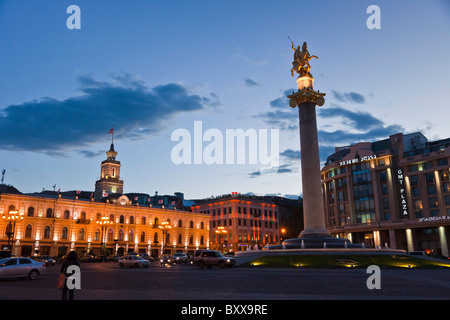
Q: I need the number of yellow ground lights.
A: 5